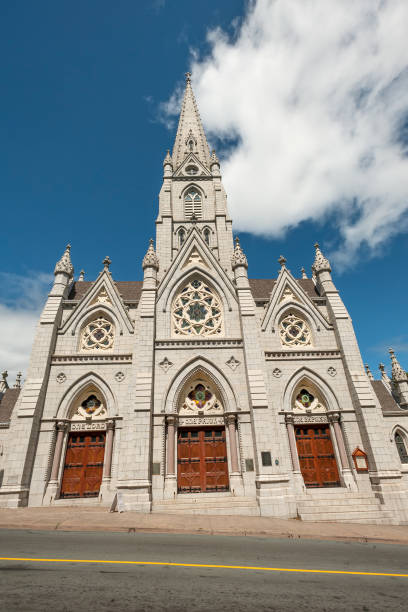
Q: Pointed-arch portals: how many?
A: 3